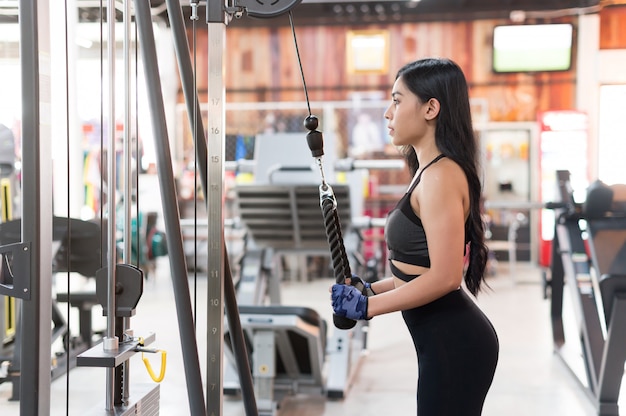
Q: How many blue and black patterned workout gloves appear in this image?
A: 2